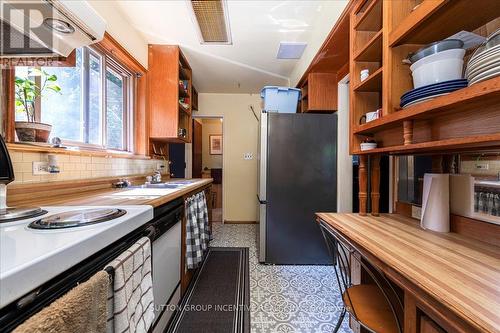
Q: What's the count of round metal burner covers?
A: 2